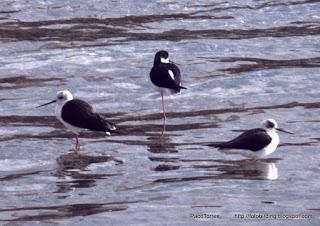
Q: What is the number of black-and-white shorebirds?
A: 3